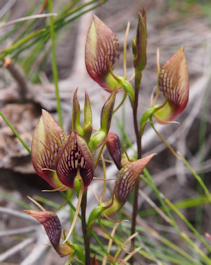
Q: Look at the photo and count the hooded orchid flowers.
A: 7